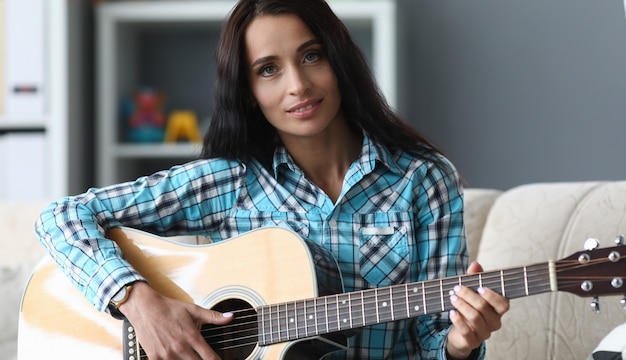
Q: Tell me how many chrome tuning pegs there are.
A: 4